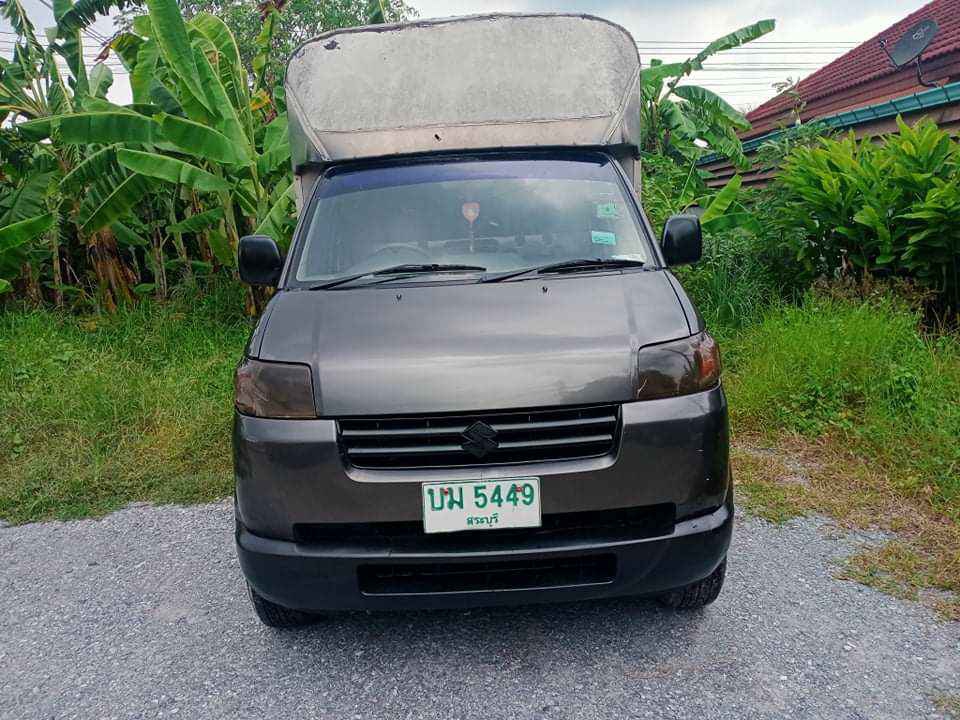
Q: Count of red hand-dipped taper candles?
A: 0